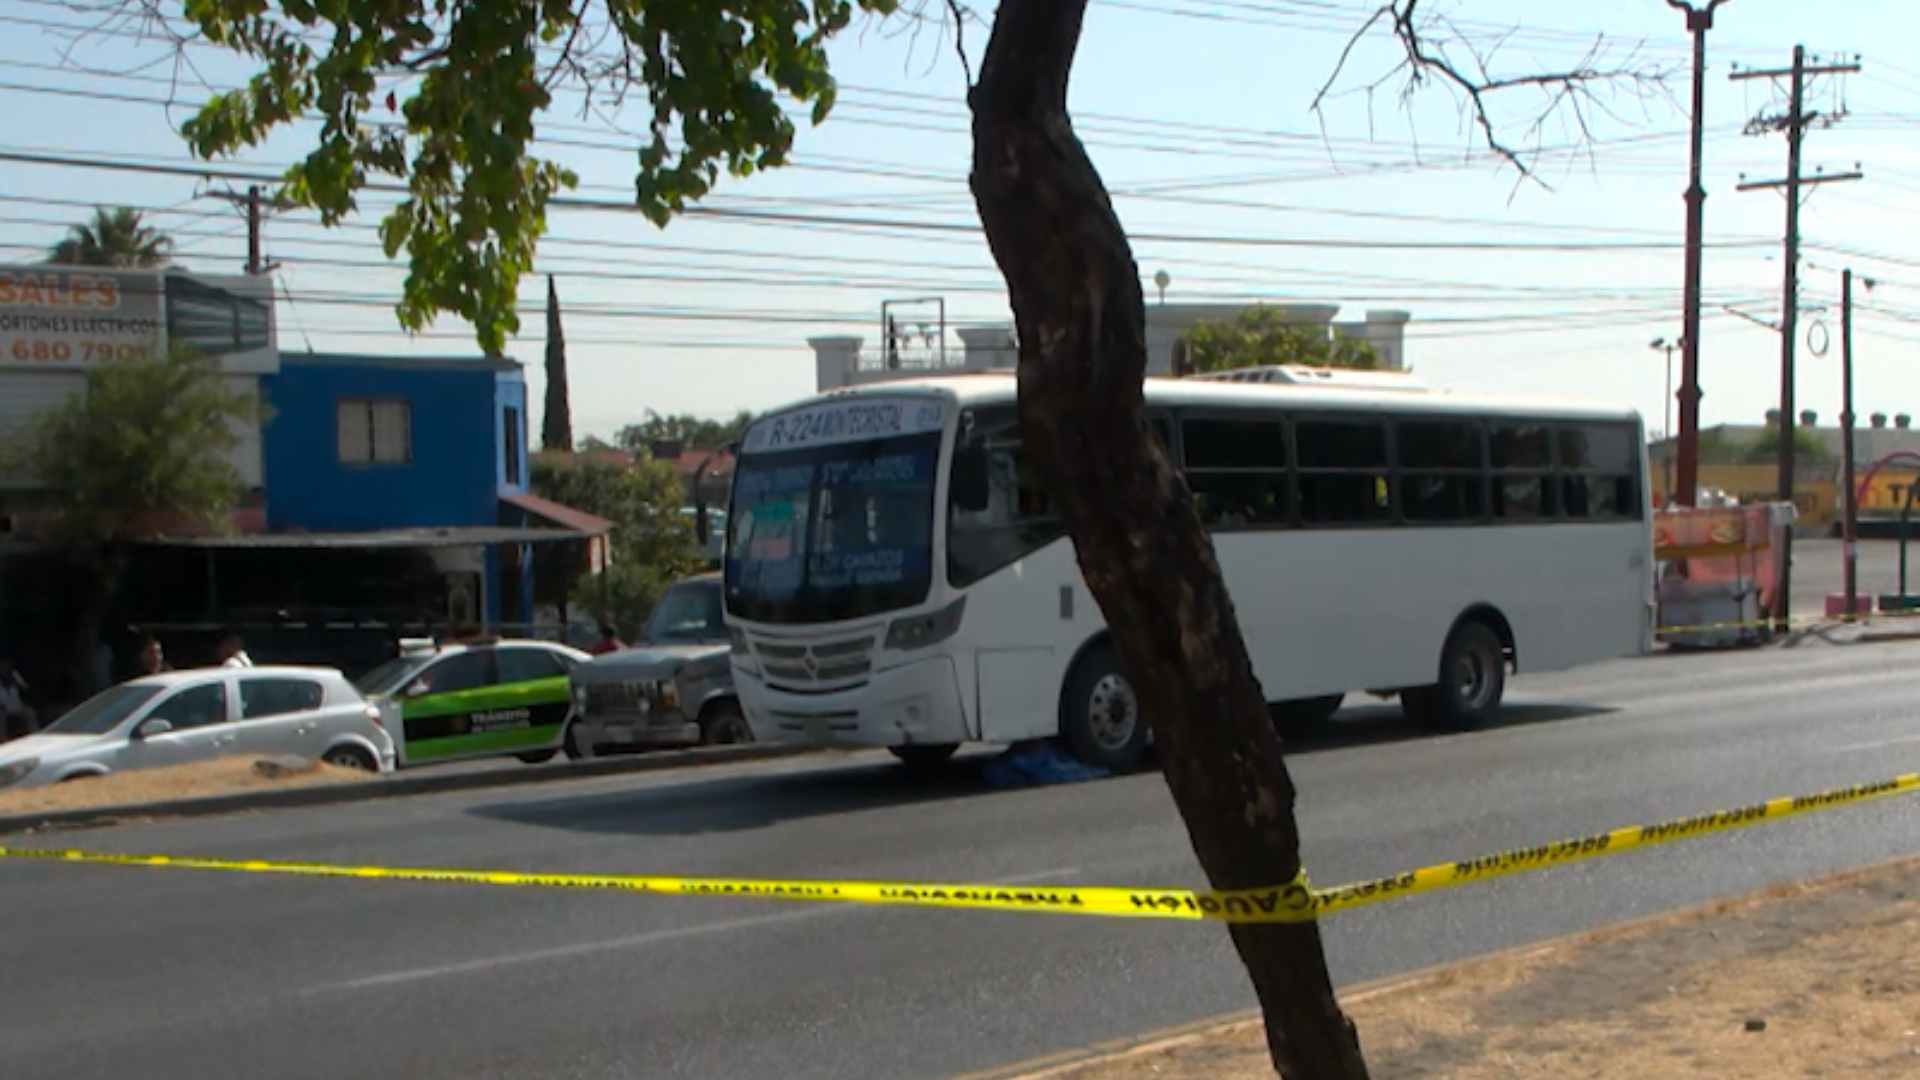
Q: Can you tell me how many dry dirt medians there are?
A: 2